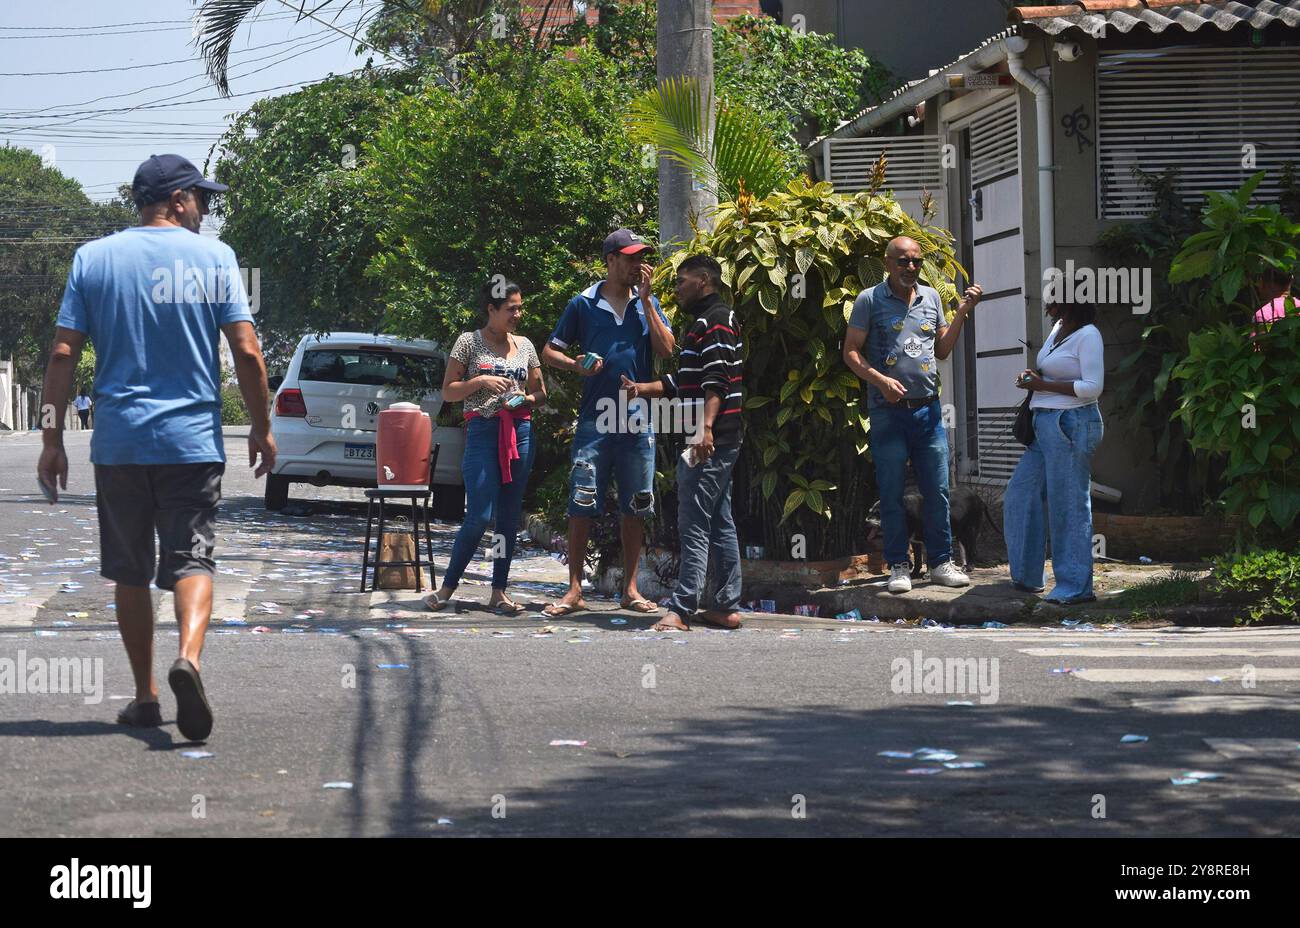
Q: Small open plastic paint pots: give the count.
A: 0